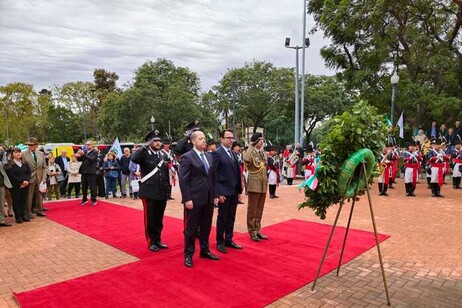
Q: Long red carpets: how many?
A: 2